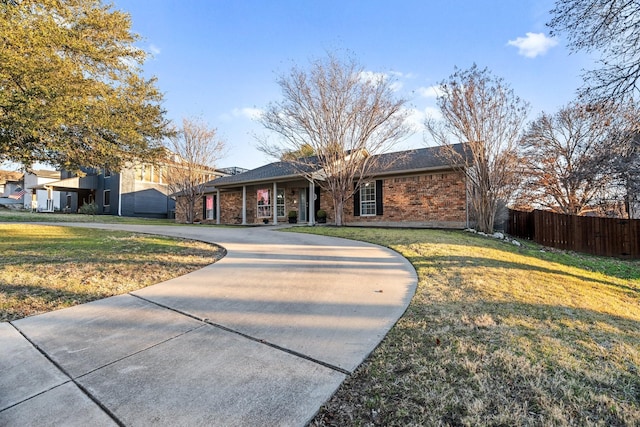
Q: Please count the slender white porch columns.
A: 4